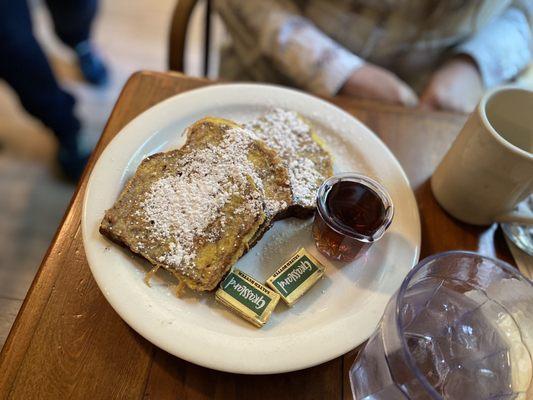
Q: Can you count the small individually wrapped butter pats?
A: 2